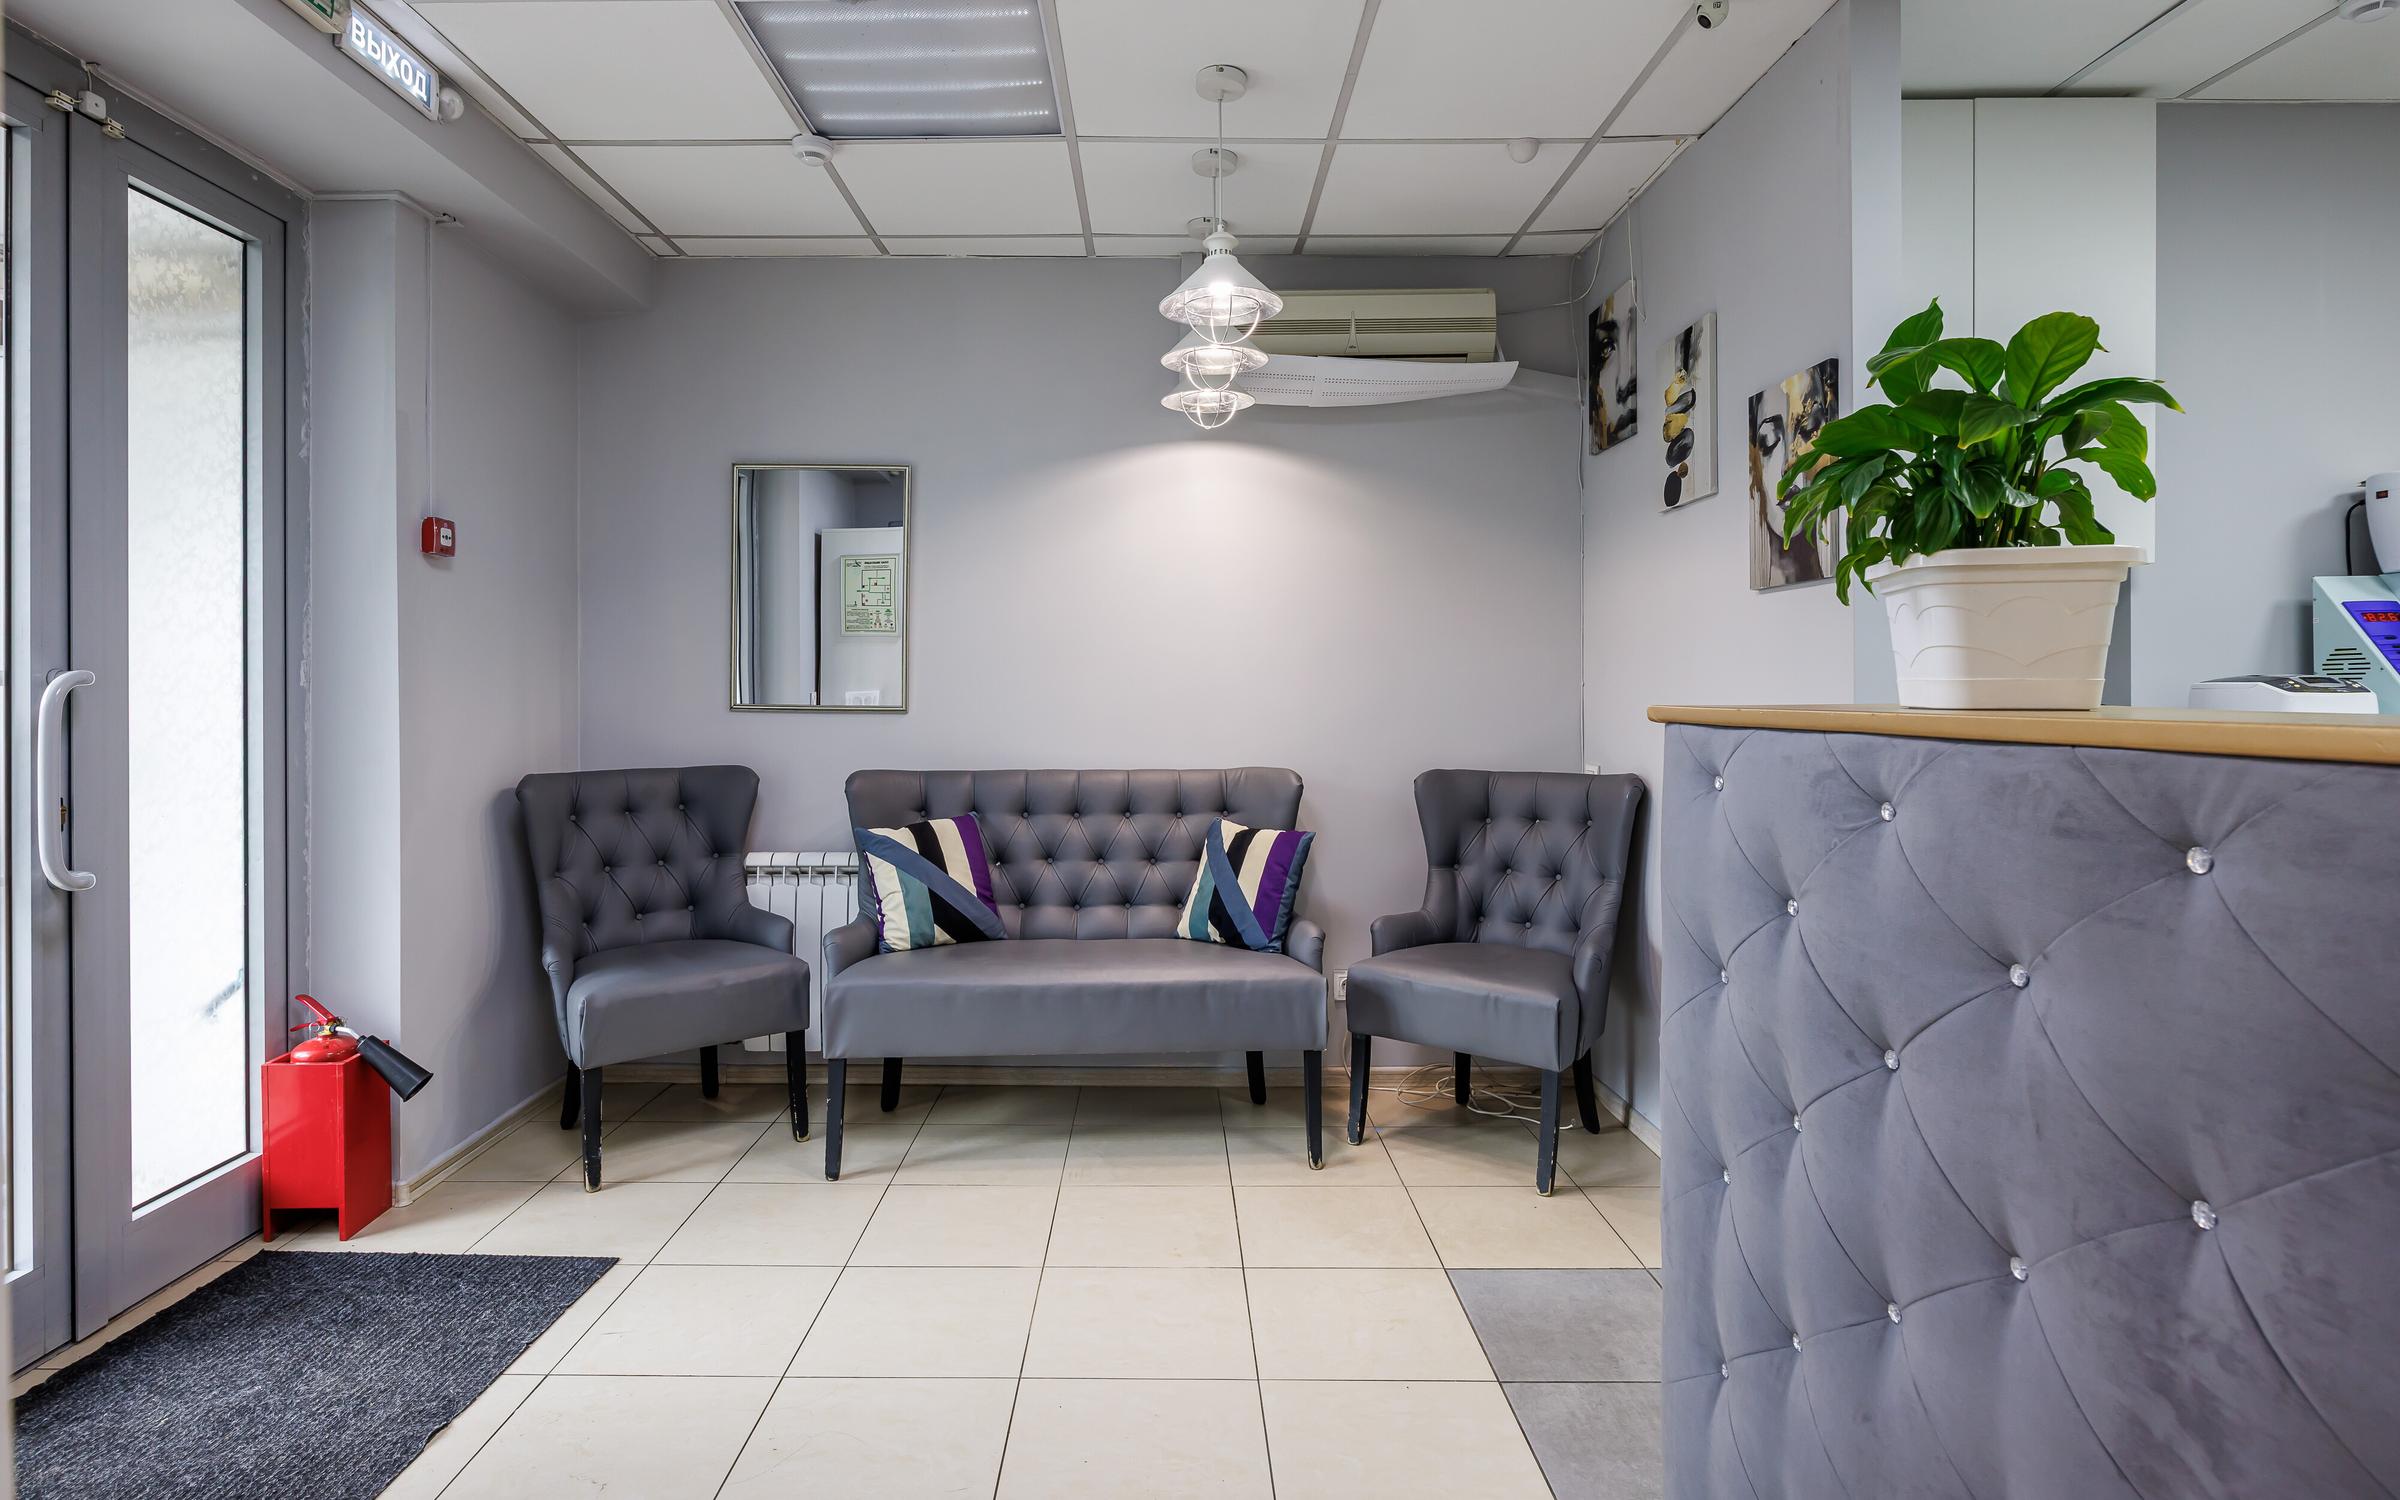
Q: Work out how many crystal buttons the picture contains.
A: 14